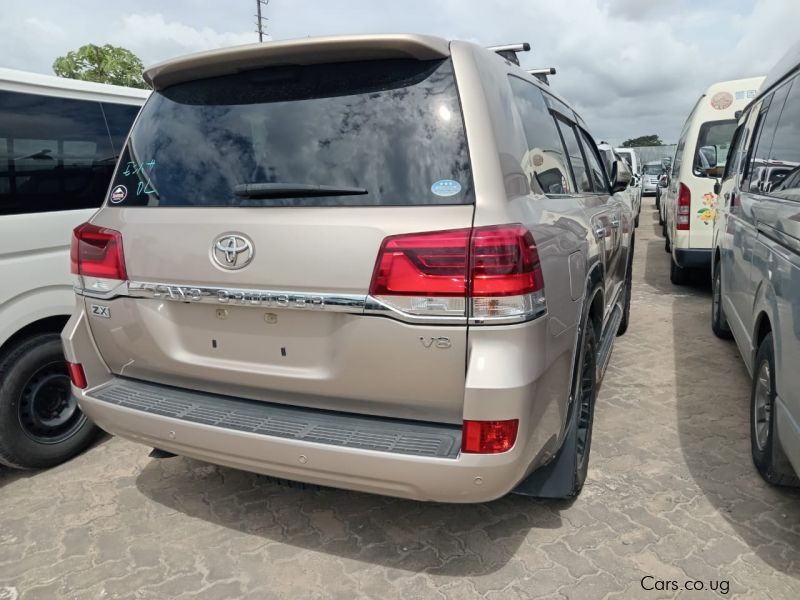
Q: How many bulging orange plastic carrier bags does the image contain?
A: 0